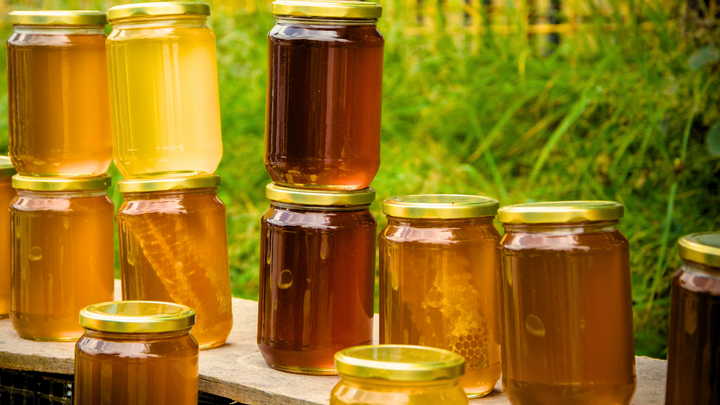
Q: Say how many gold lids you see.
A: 12